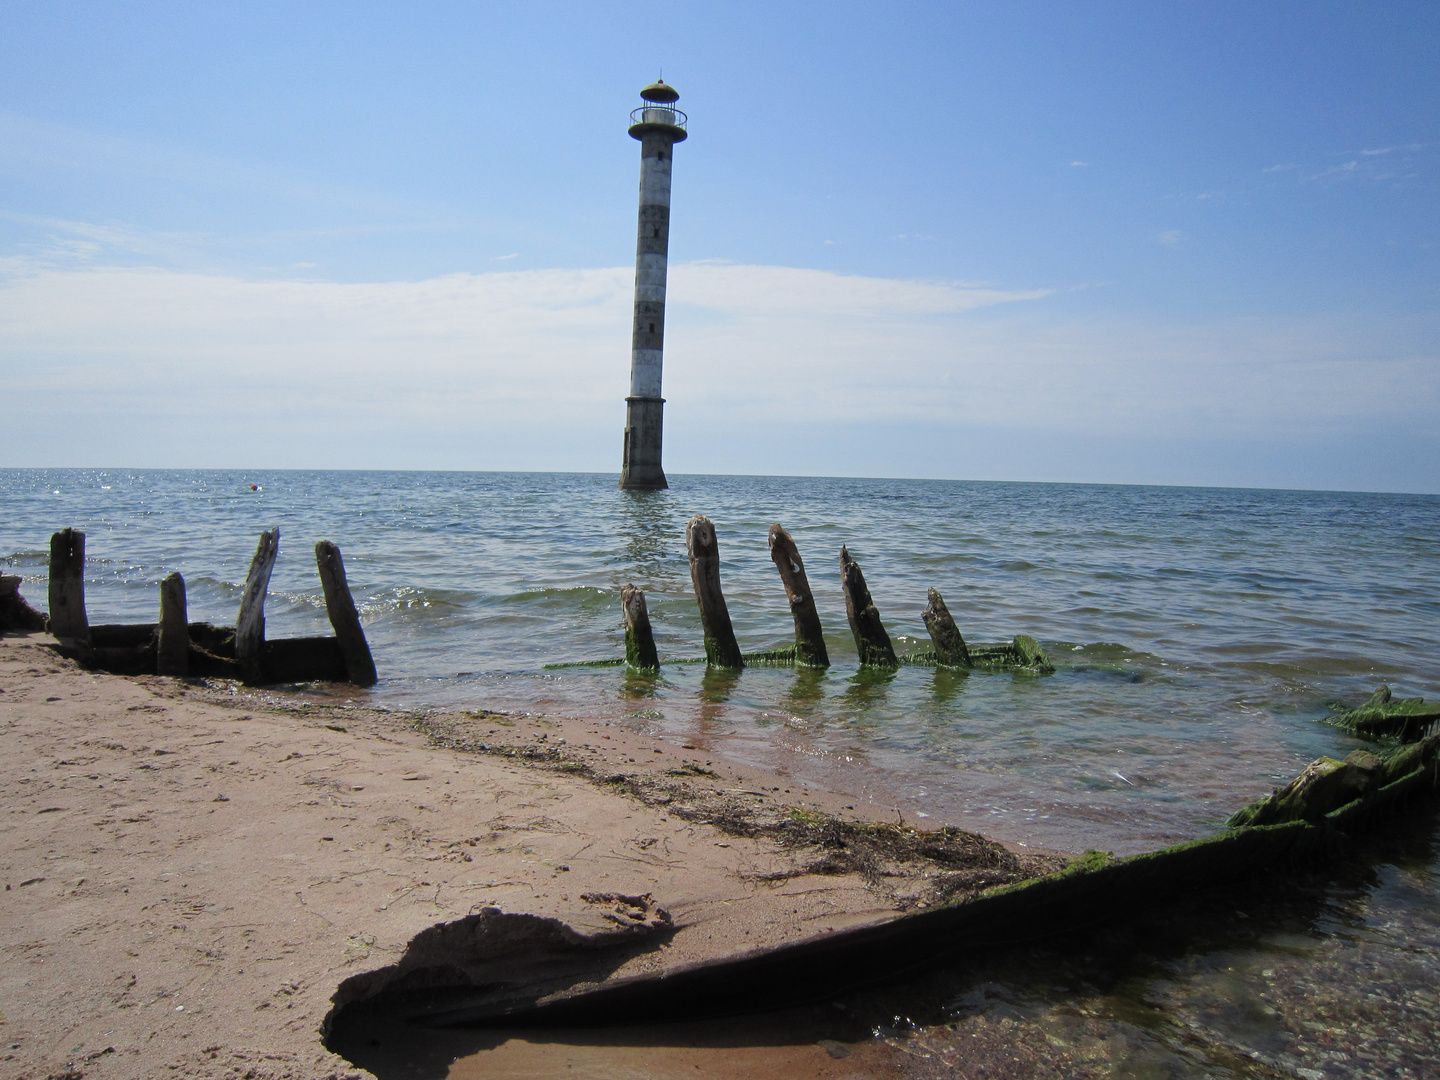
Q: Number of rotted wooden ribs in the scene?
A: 9